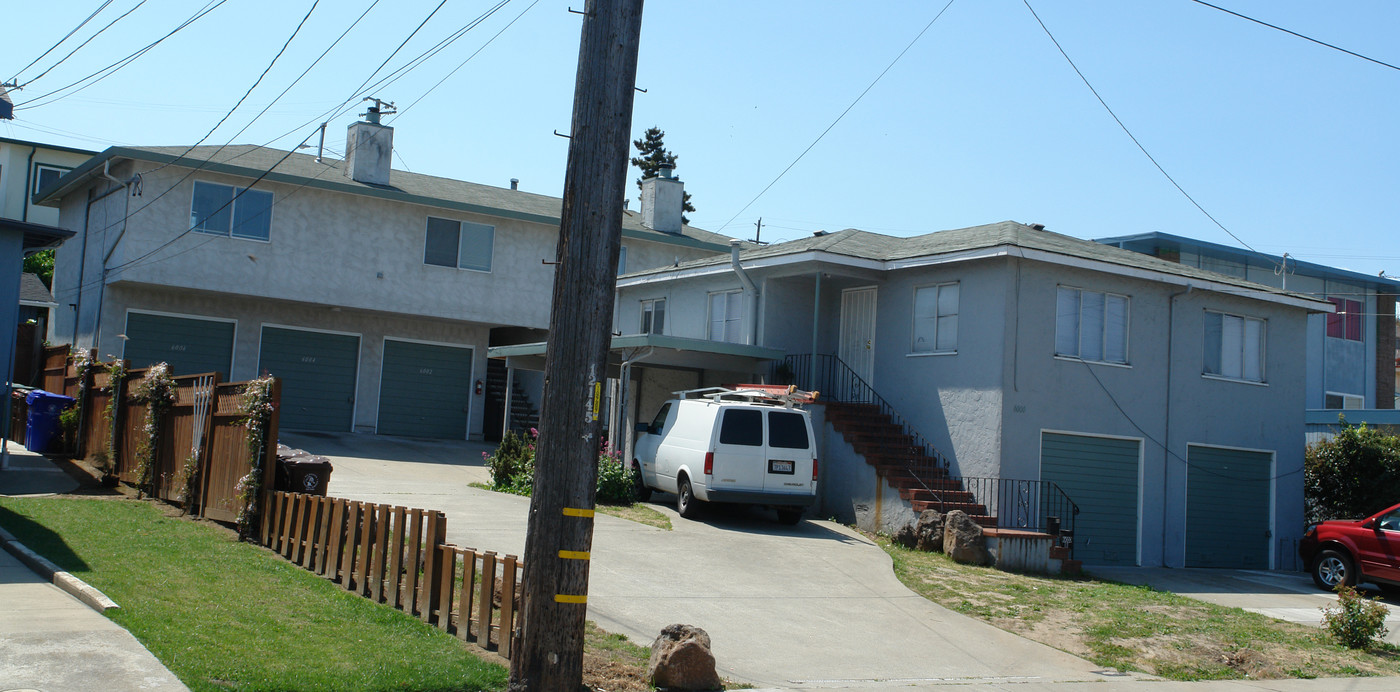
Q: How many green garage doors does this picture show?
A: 5